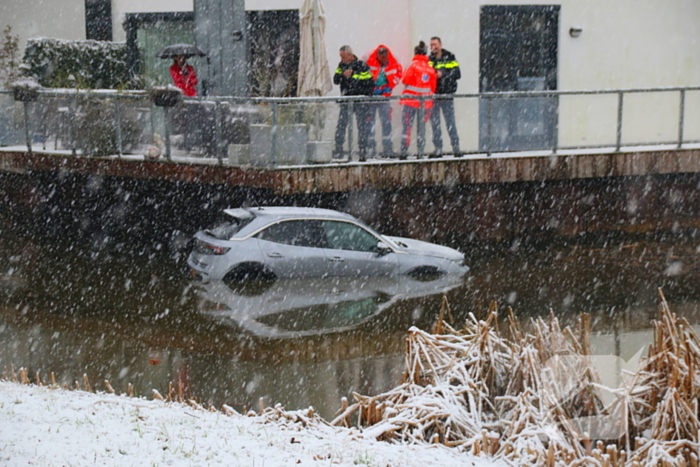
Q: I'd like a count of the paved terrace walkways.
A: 1